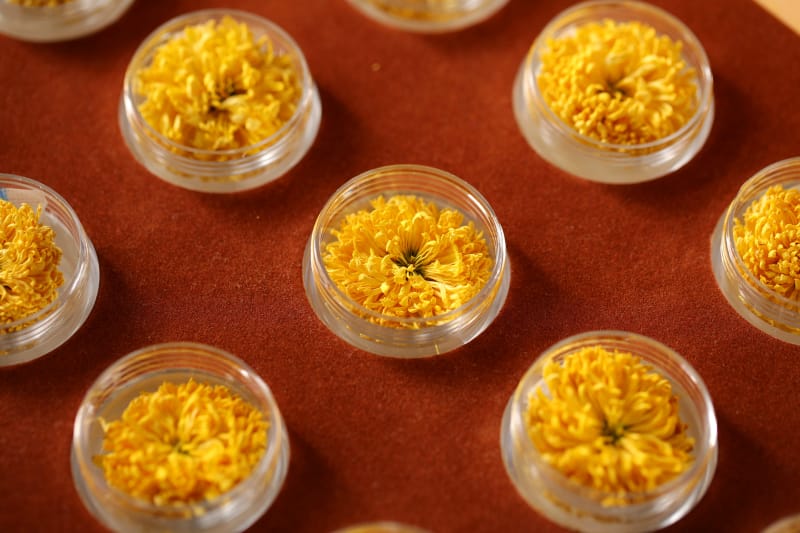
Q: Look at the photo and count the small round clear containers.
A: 11